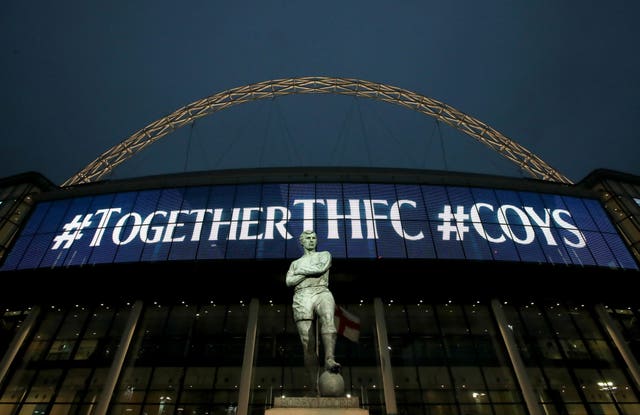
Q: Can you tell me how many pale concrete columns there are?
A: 6